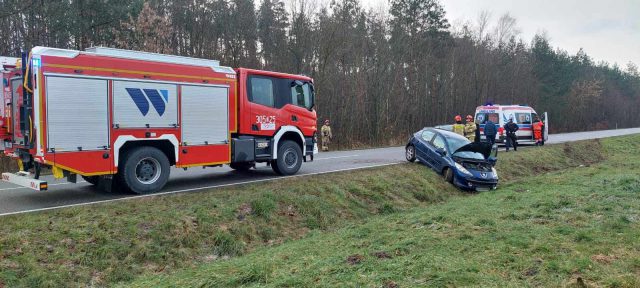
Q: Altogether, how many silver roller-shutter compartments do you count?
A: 3